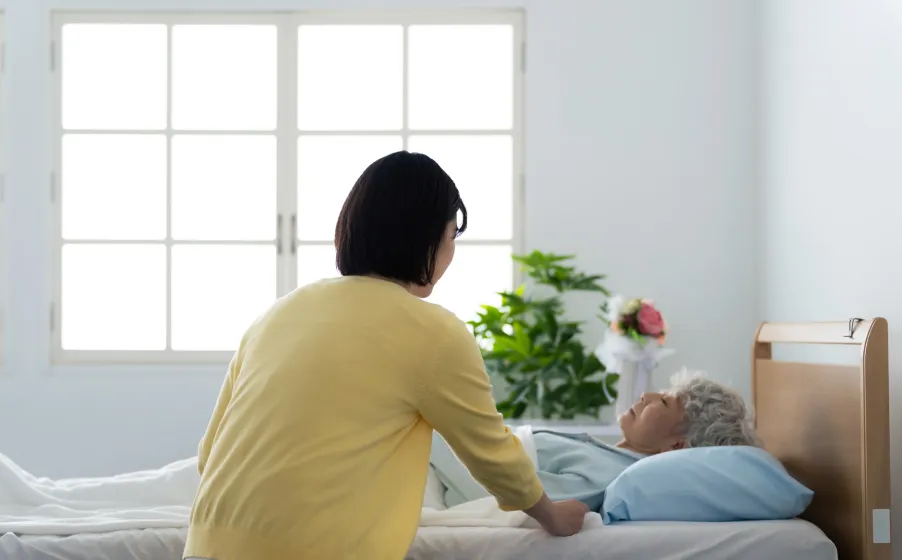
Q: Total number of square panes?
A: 12